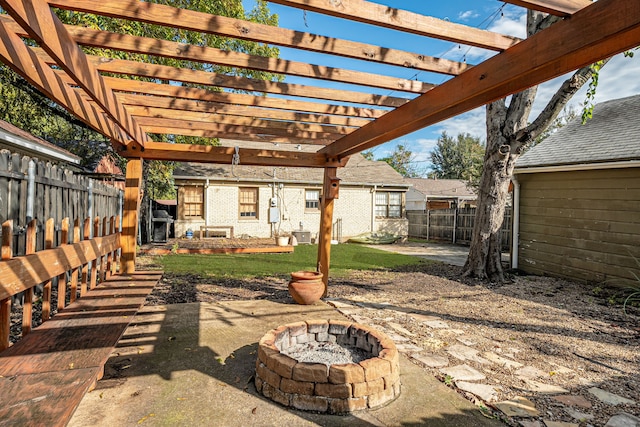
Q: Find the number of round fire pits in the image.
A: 1